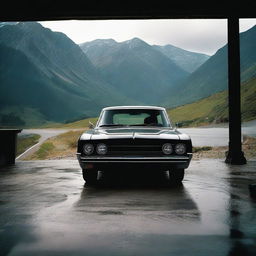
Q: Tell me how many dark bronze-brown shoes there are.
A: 0